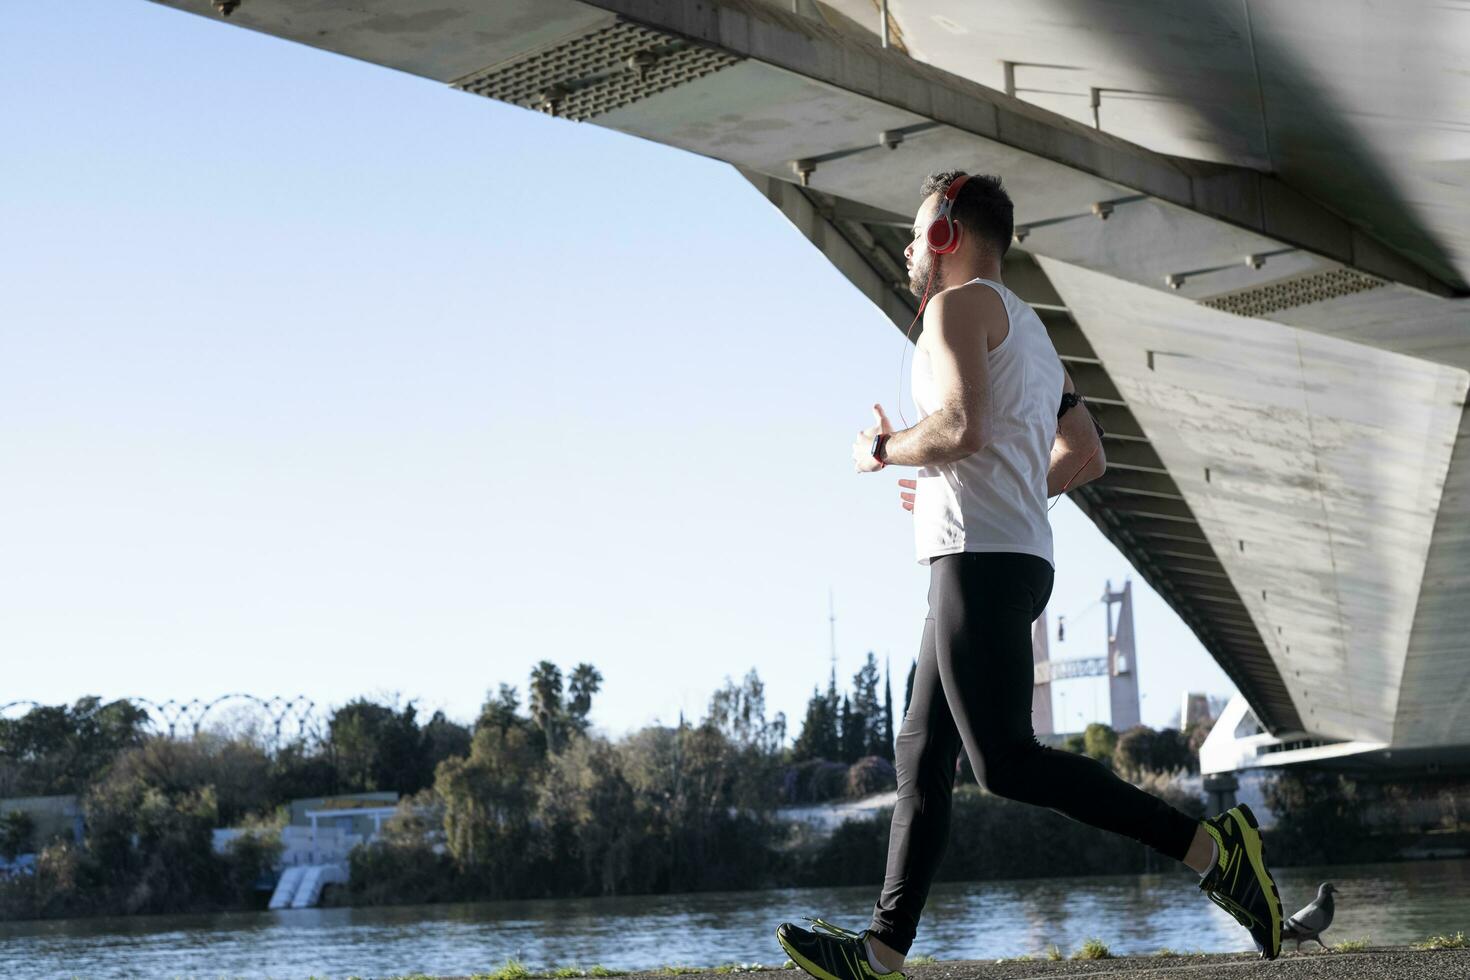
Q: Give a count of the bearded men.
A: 1